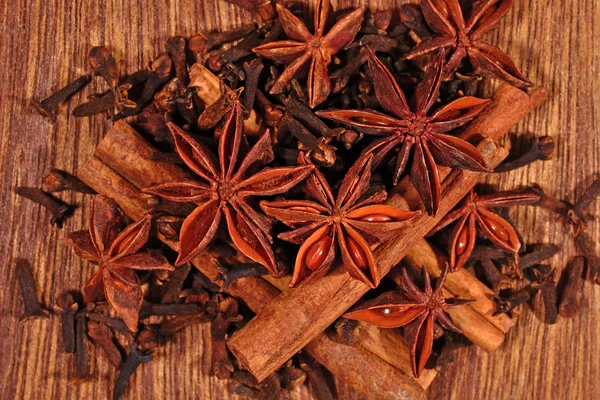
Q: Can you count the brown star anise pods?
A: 8